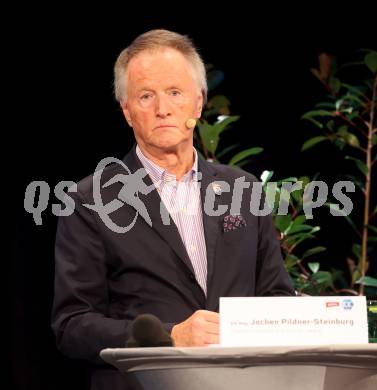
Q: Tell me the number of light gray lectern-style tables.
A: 1